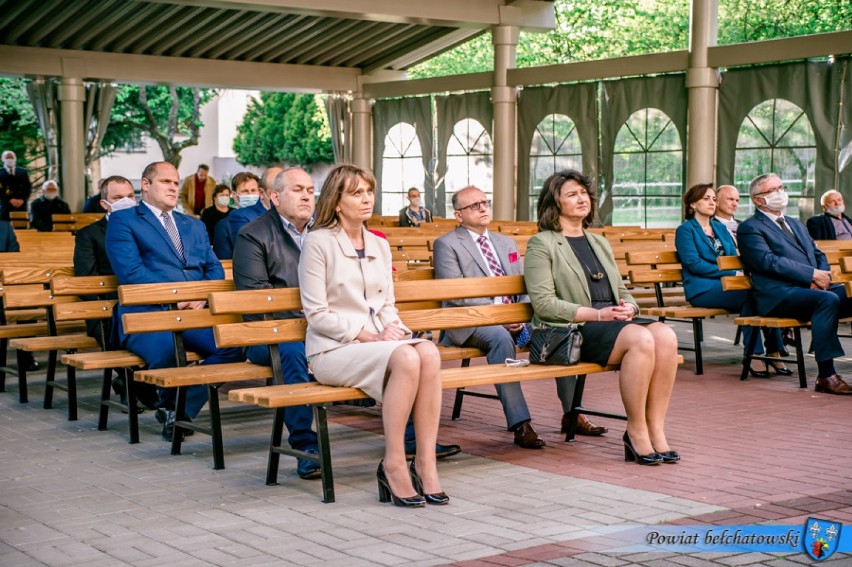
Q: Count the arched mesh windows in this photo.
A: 5